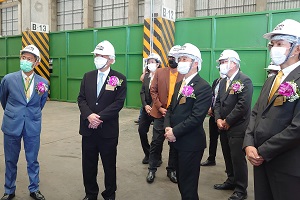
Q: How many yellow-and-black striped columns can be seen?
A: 2